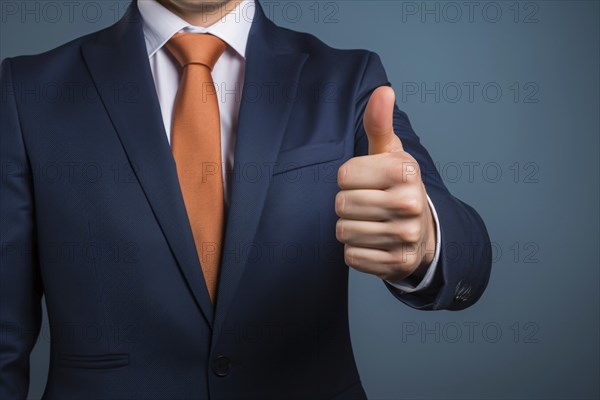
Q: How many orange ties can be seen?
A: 1